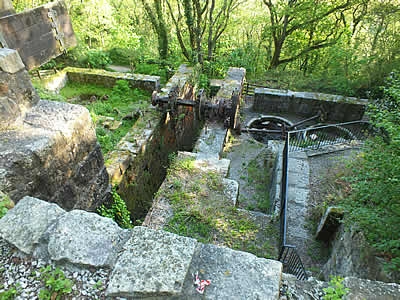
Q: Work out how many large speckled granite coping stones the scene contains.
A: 4